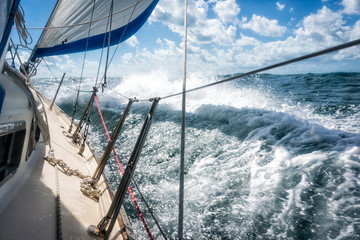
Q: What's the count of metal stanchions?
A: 4